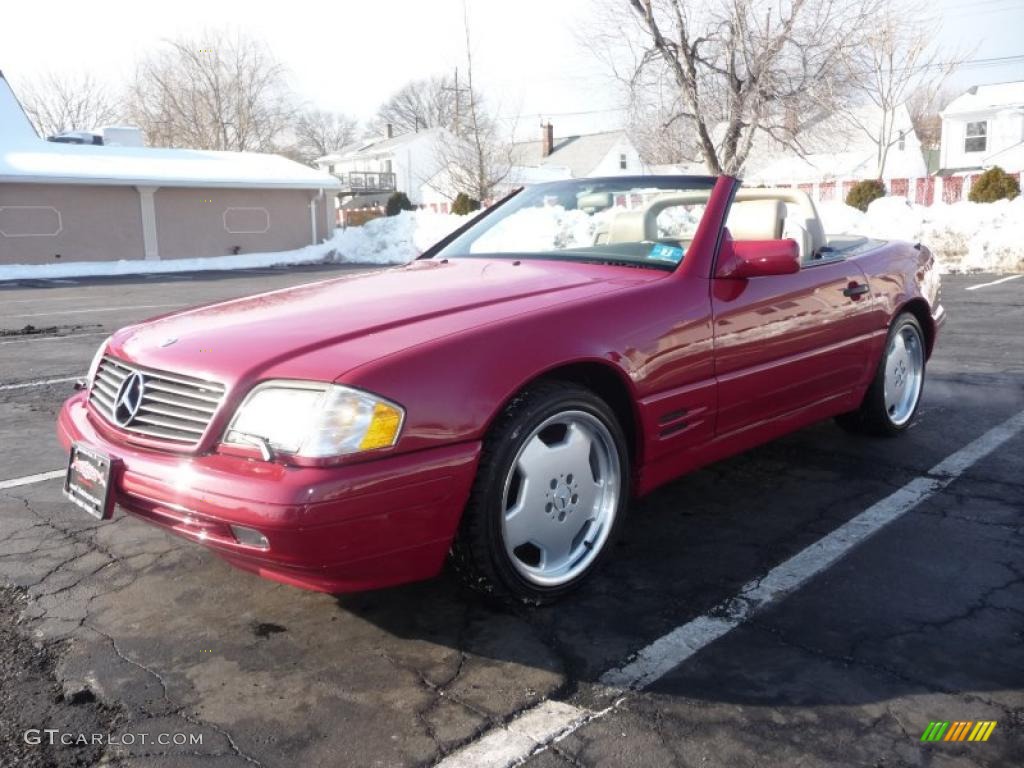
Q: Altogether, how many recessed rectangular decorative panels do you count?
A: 2